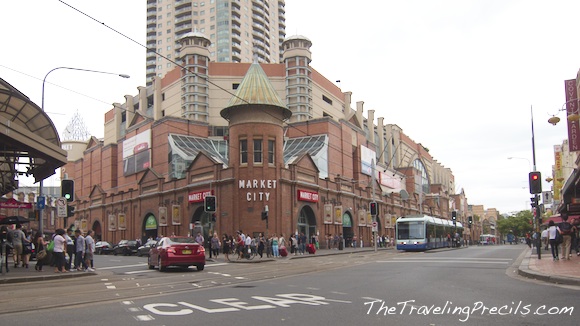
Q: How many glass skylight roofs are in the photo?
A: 2